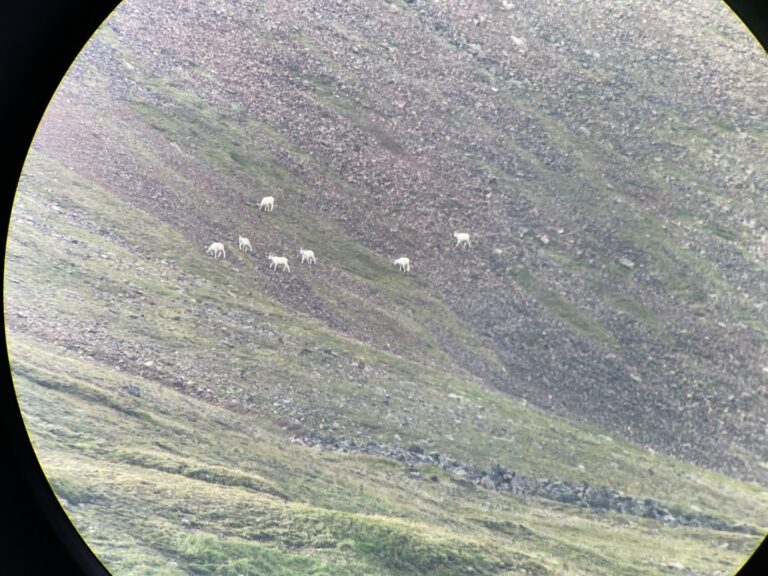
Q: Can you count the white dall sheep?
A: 7